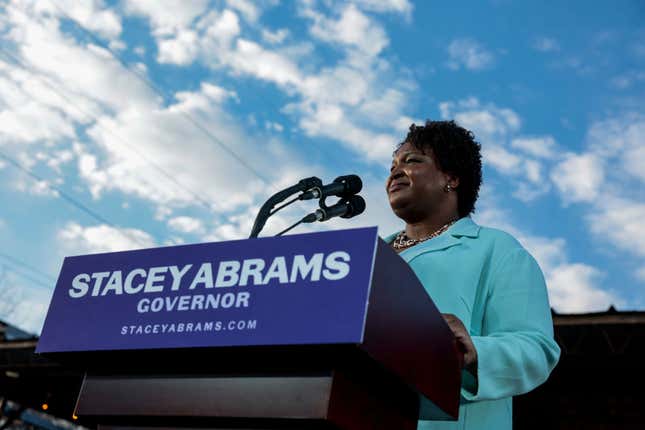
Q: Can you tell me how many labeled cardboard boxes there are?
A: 0